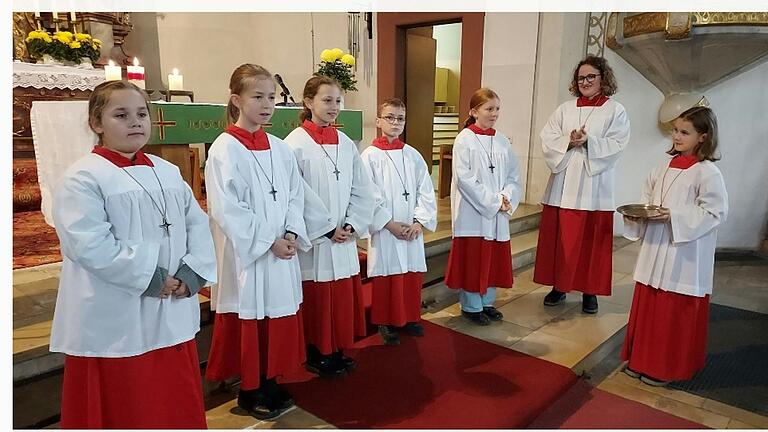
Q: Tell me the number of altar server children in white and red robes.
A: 6